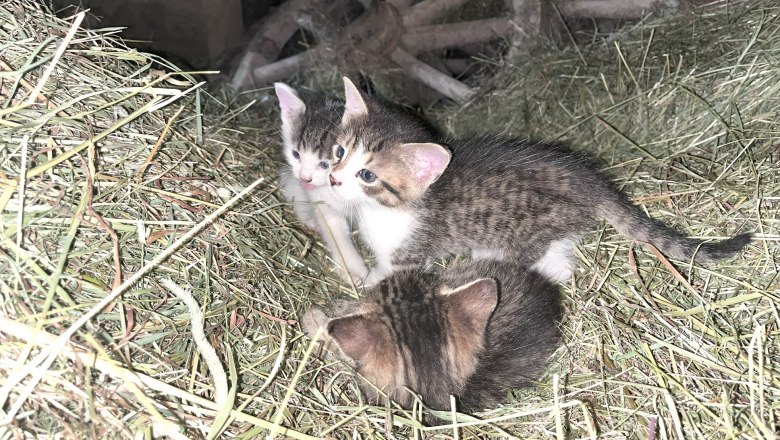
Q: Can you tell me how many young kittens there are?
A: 3